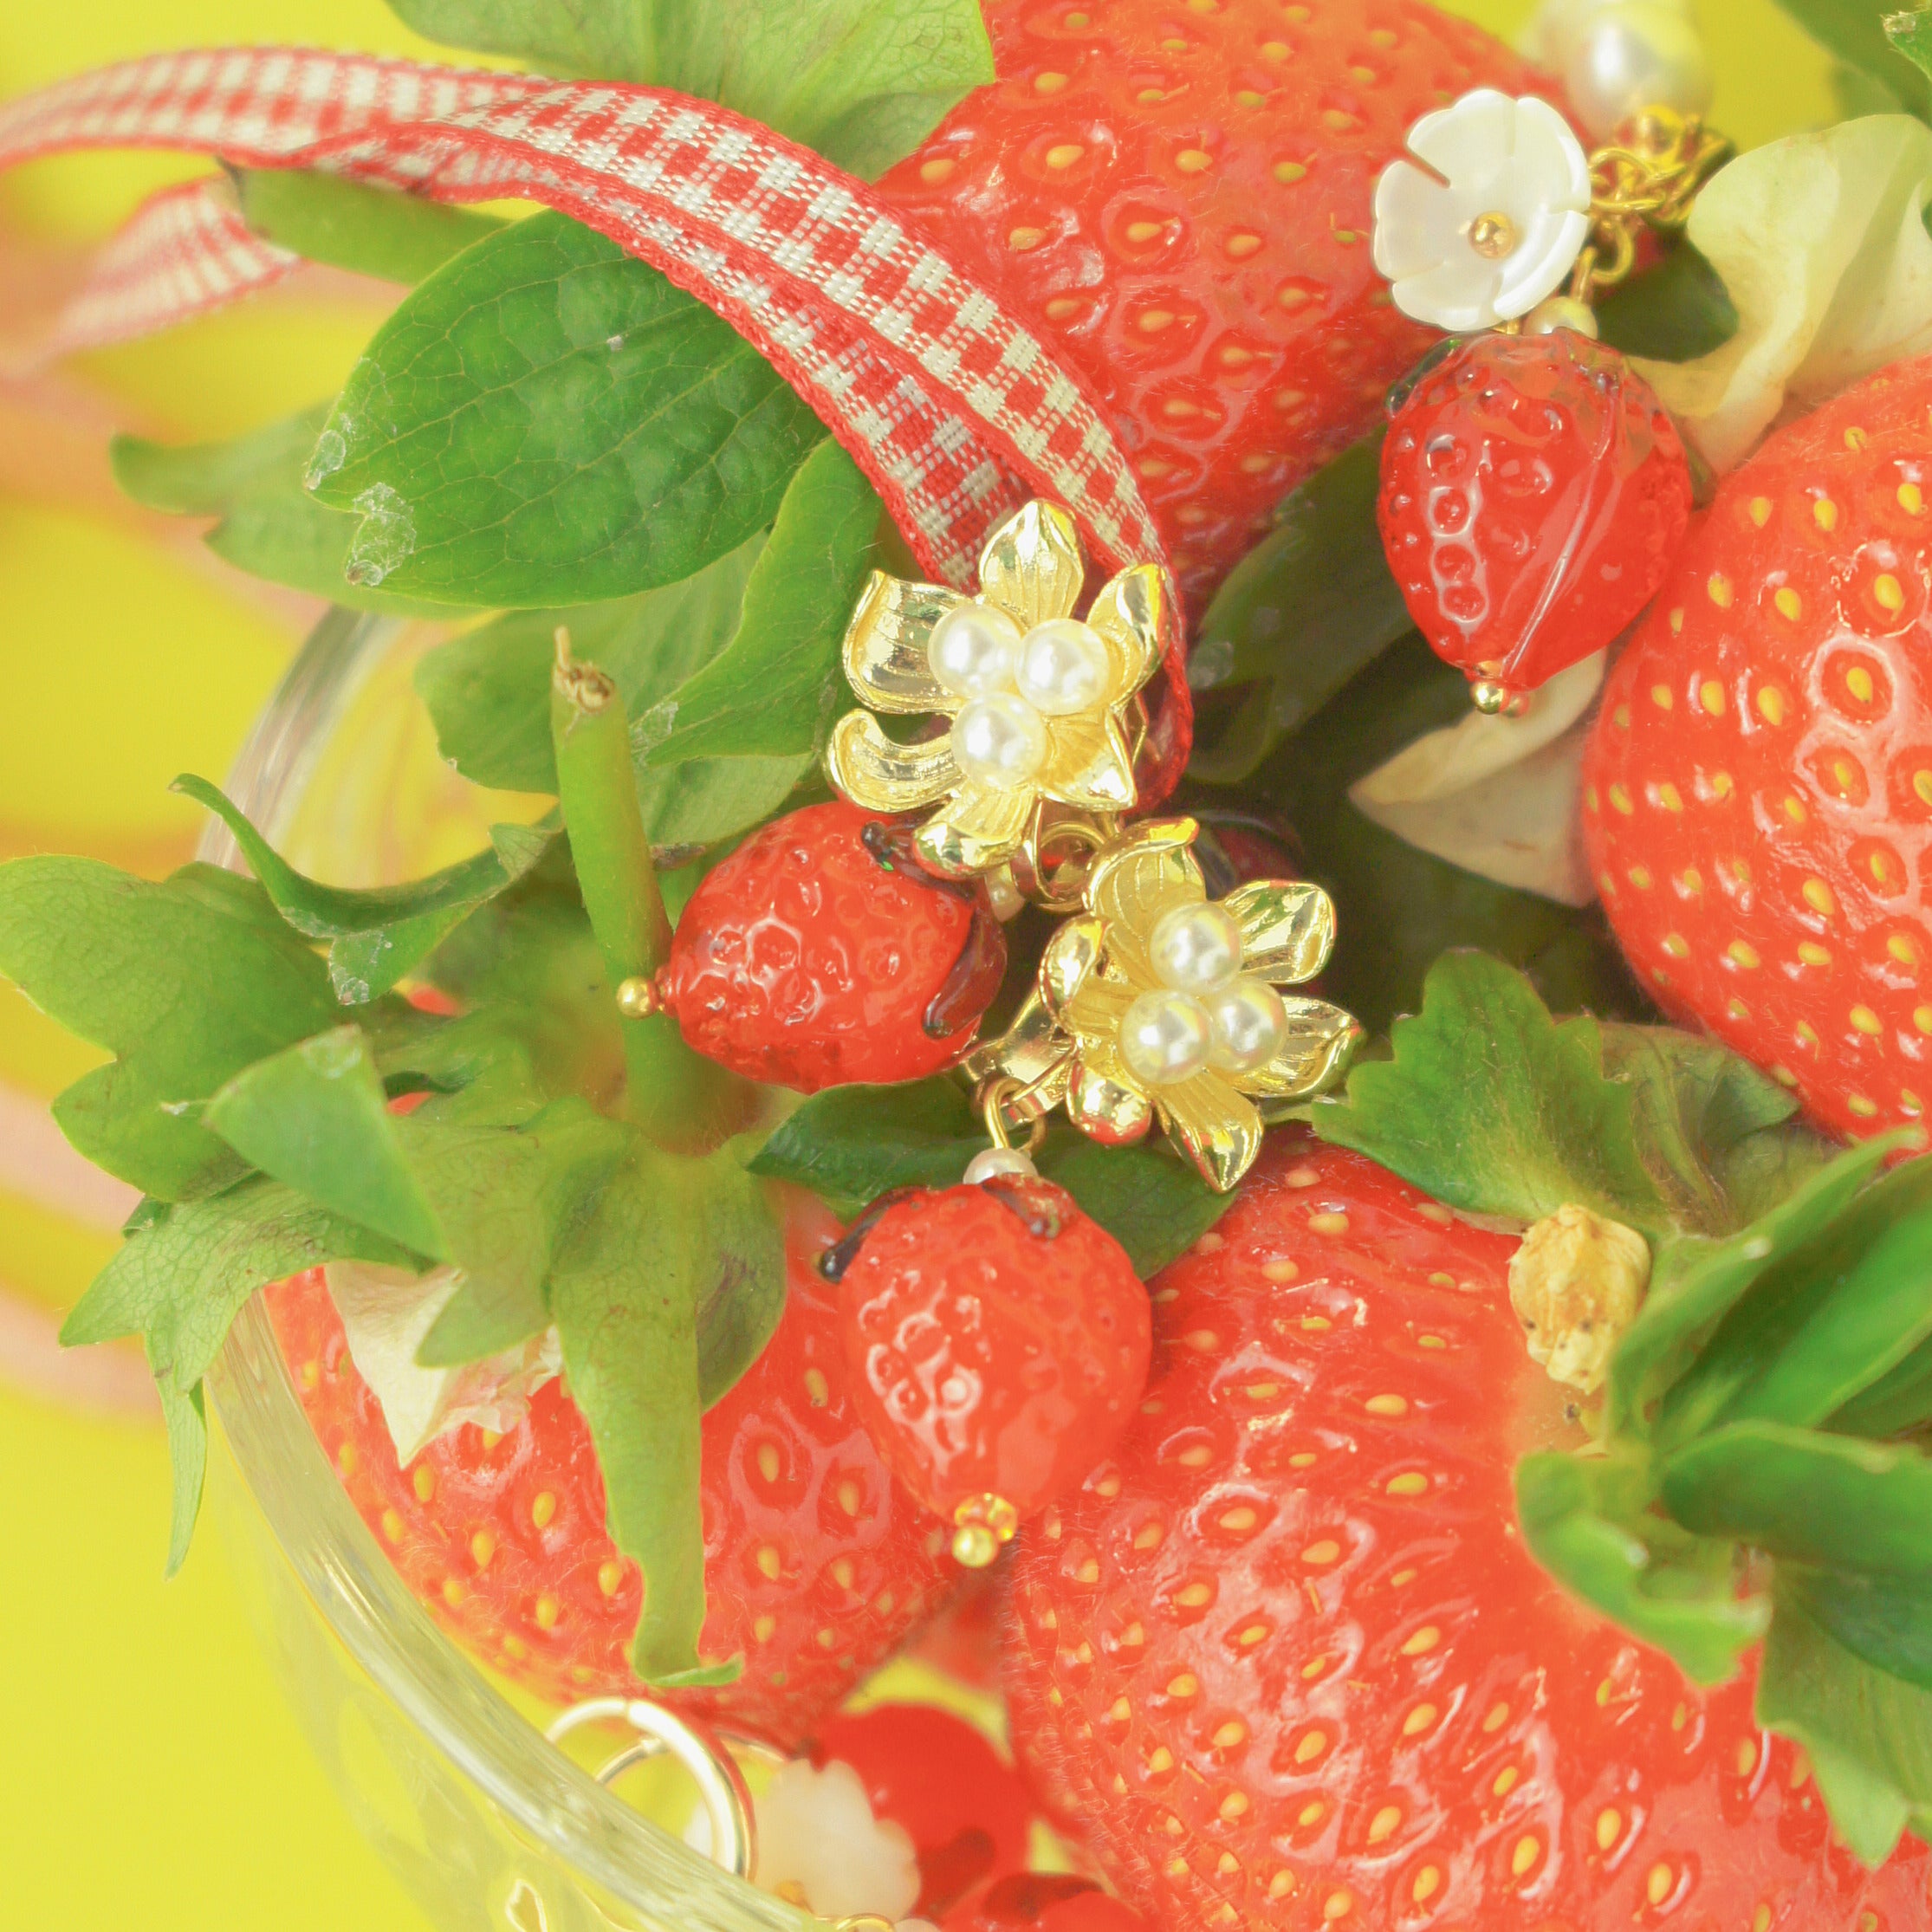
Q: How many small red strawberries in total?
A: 3